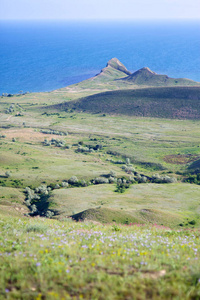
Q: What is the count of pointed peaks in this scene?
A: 2